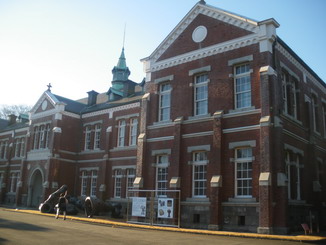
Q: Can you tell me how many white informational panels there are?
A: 2